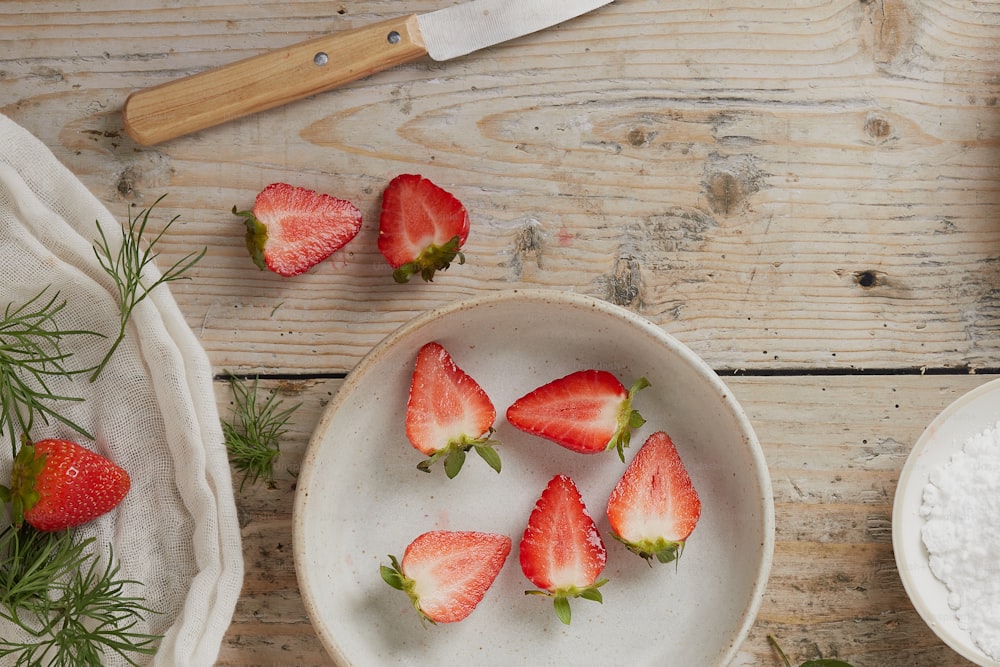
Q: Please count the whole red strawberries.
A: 1